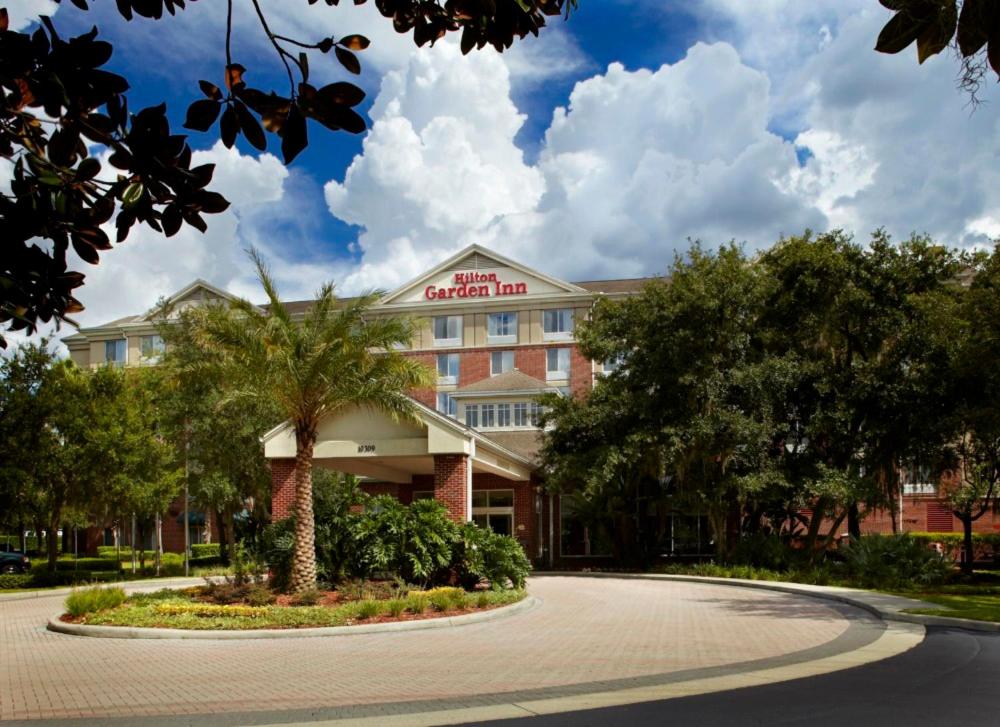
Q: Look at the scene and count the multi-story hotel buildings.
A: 1